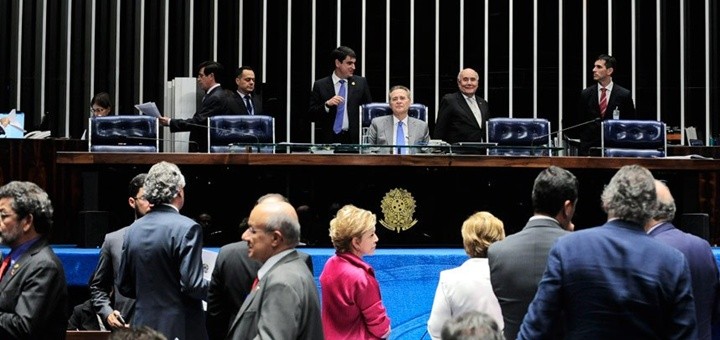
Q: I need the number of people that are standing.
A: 15